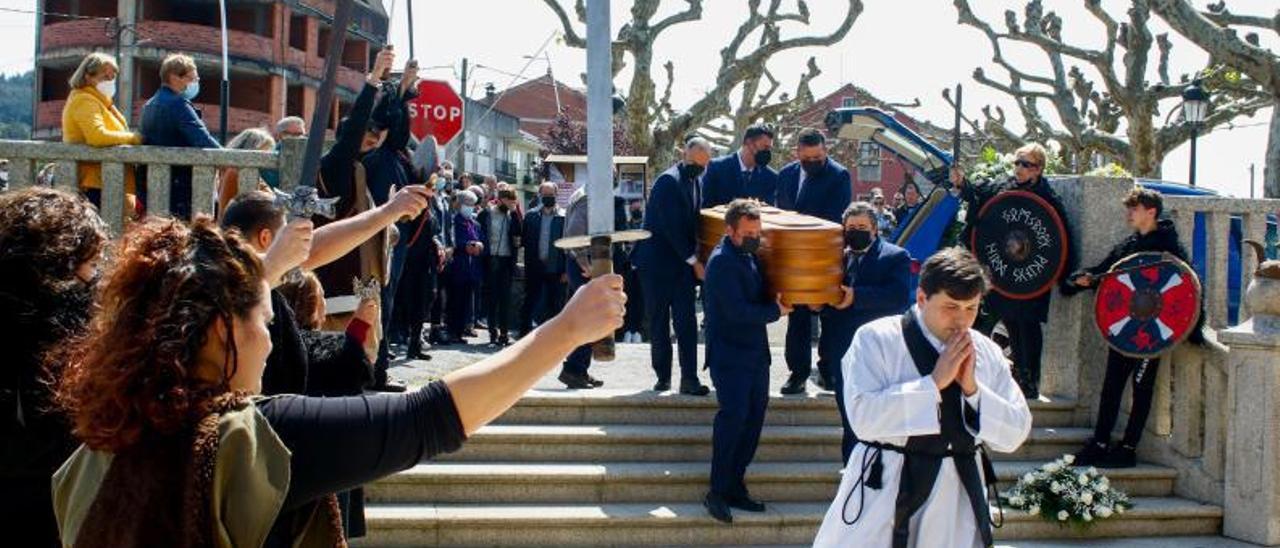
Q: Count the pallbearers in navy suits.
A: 5